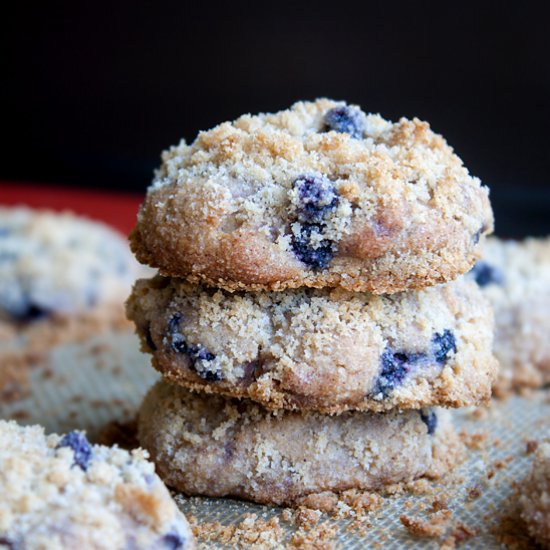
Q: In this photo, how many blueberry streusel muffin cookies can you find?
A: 7